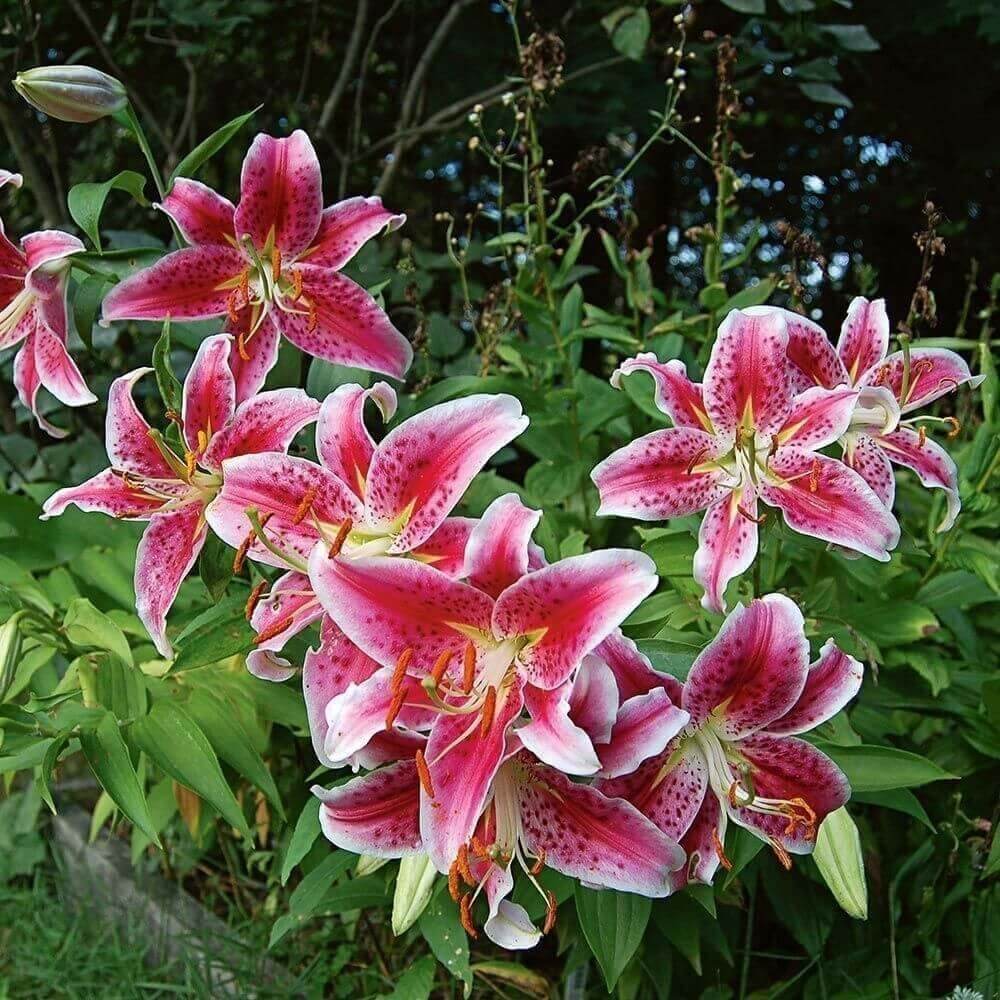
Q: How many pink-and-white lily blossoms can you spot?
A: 9